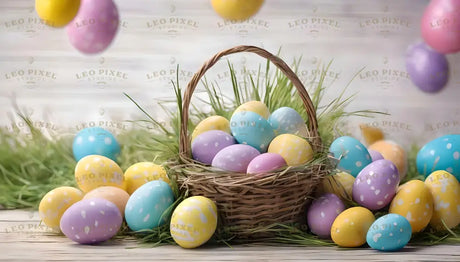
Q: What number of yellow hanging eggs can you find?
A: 2